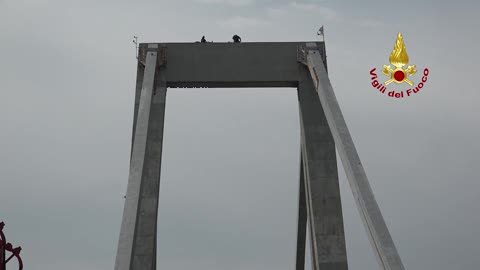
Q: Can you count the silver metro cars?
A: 0